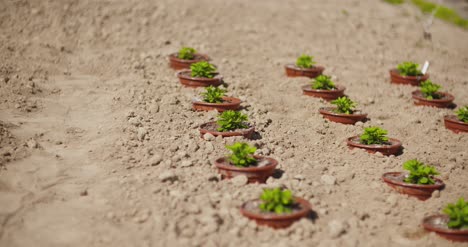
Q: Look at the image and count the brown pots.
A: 15